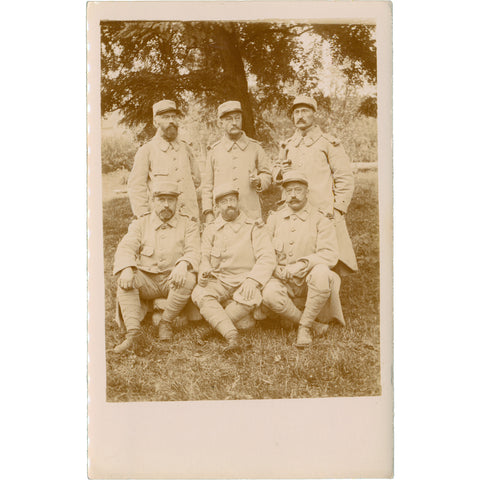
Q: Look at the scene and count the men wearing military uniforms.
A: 6